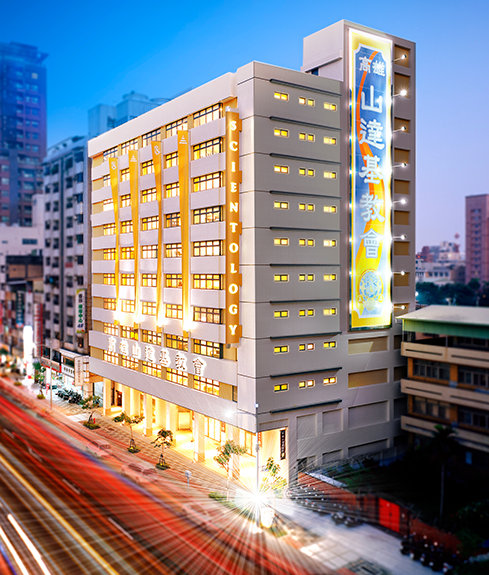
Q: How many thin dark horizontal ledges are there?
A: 10